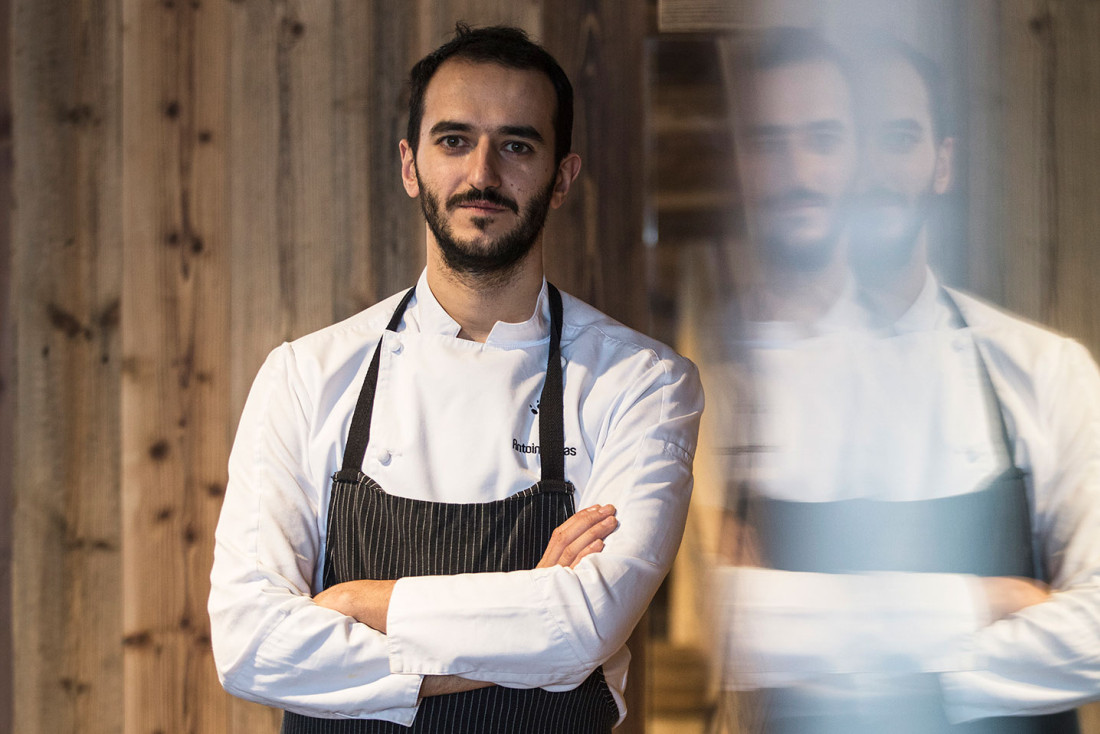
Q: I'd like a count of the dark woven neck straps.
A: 2